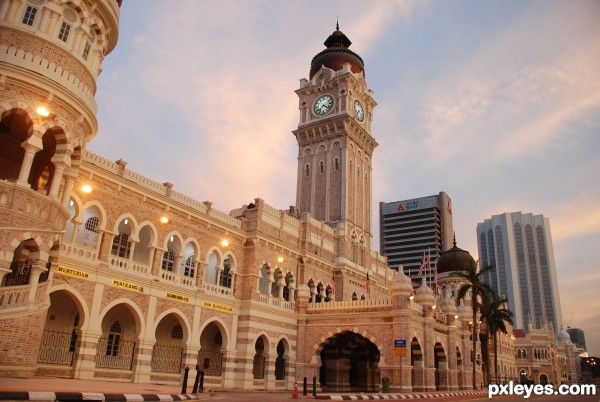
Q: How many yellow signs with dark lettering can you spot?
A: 4